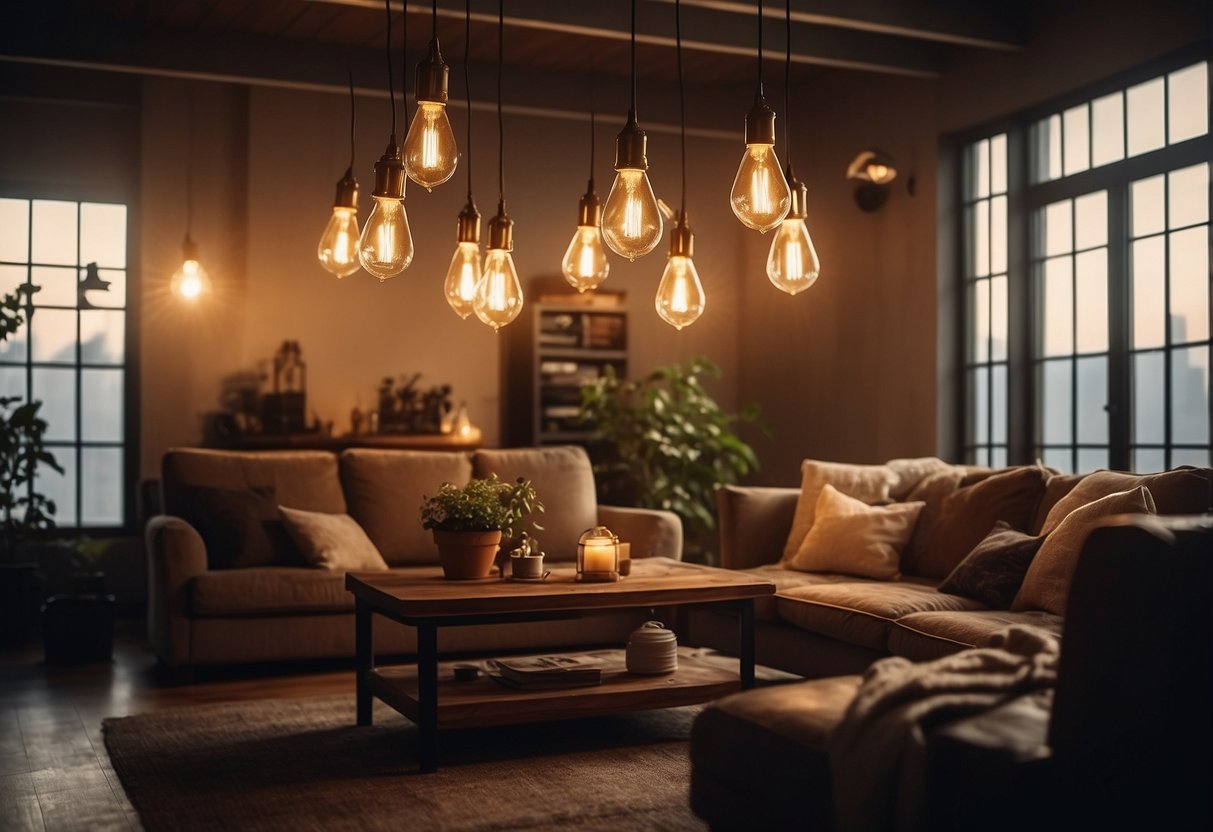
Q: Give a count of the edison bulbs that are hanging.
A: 11